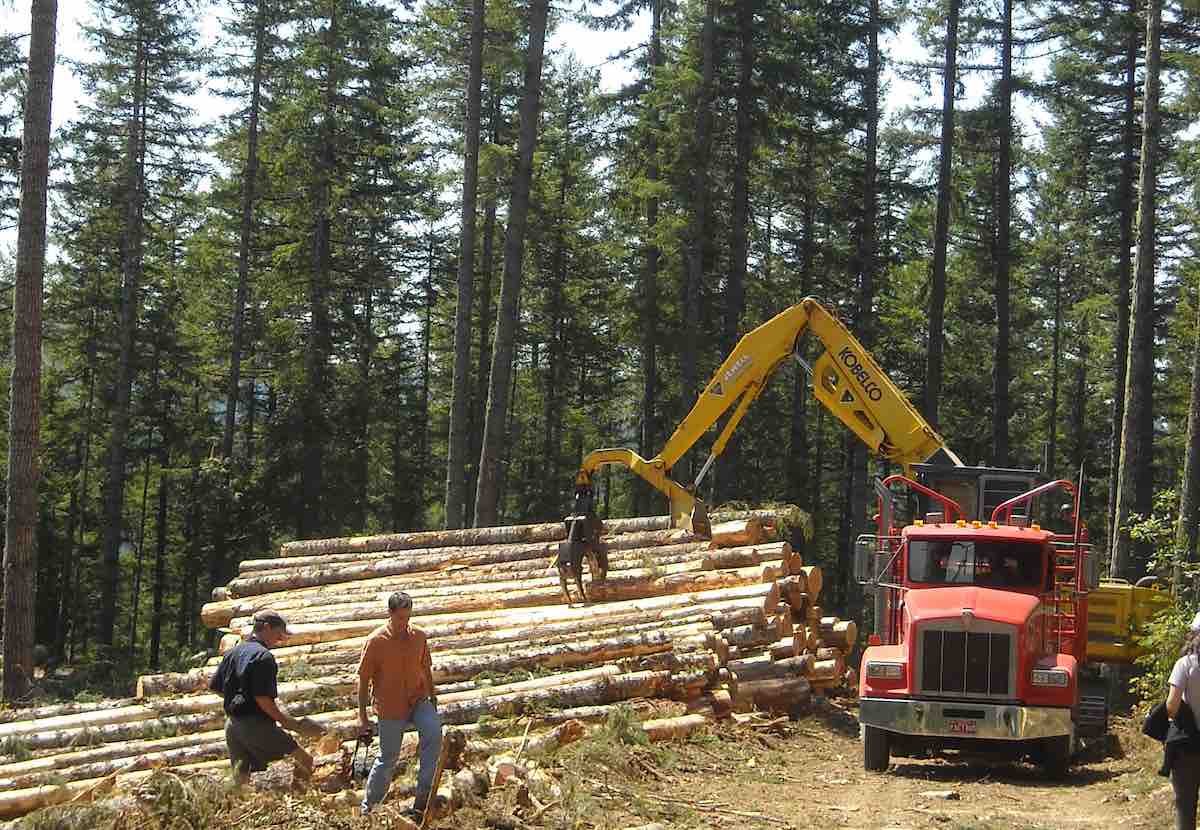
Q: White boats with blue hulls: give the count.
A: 0